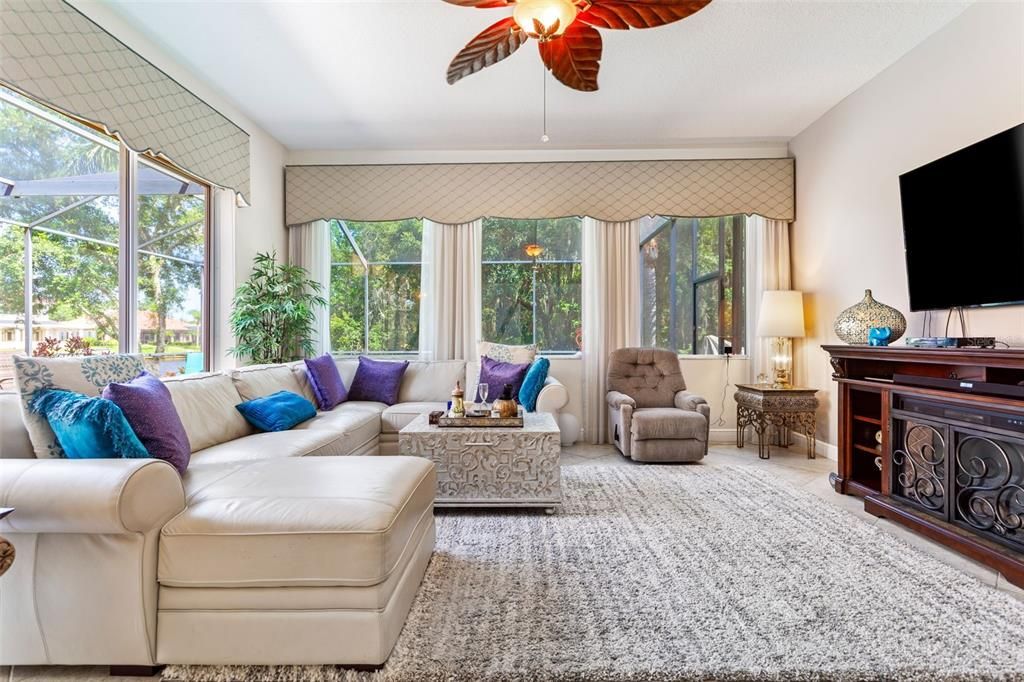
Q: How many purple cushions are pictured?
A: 4